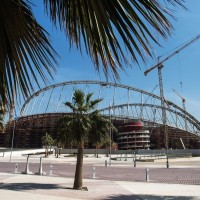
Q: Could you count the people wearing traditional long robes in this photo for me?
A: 0